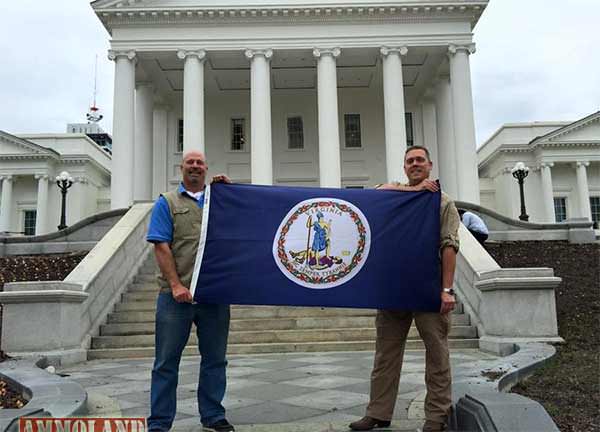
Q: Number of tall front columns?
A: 6